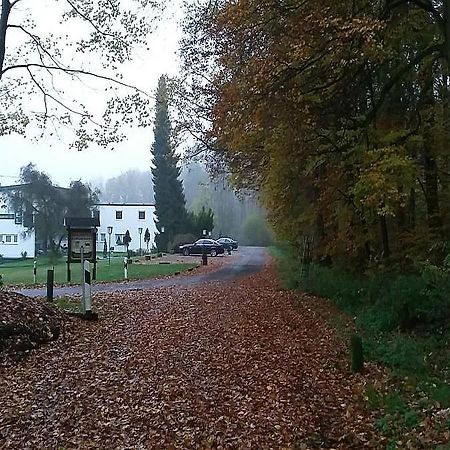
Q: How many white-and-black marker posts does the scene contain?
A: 3